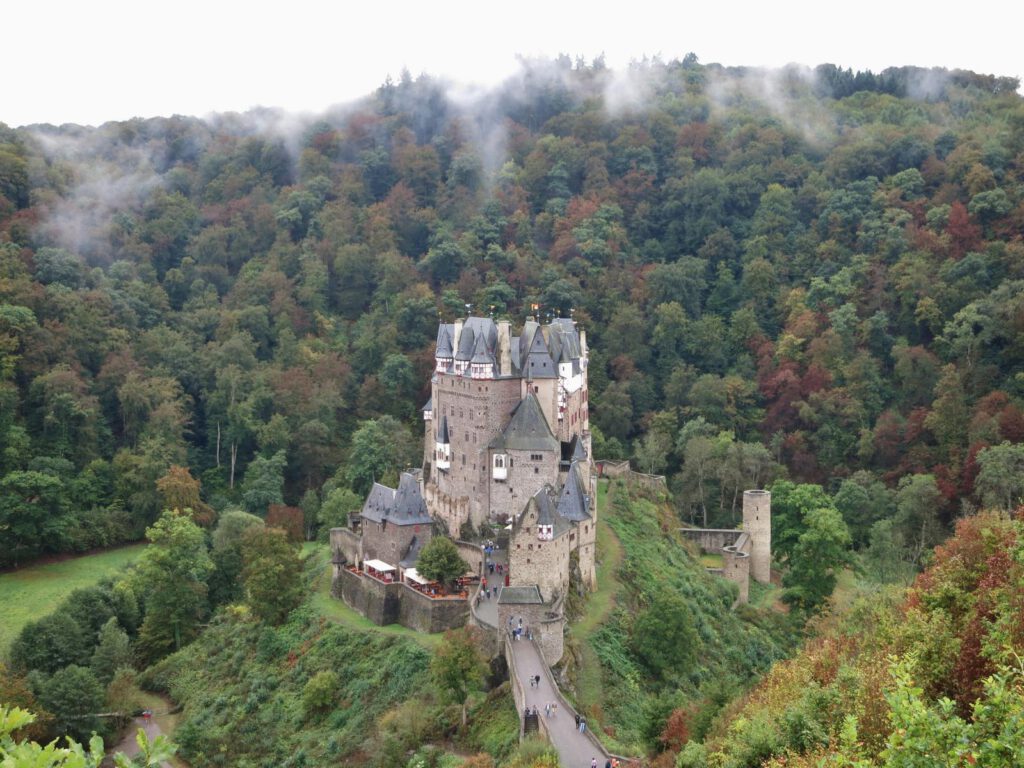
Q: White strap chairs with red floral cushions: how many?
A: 0